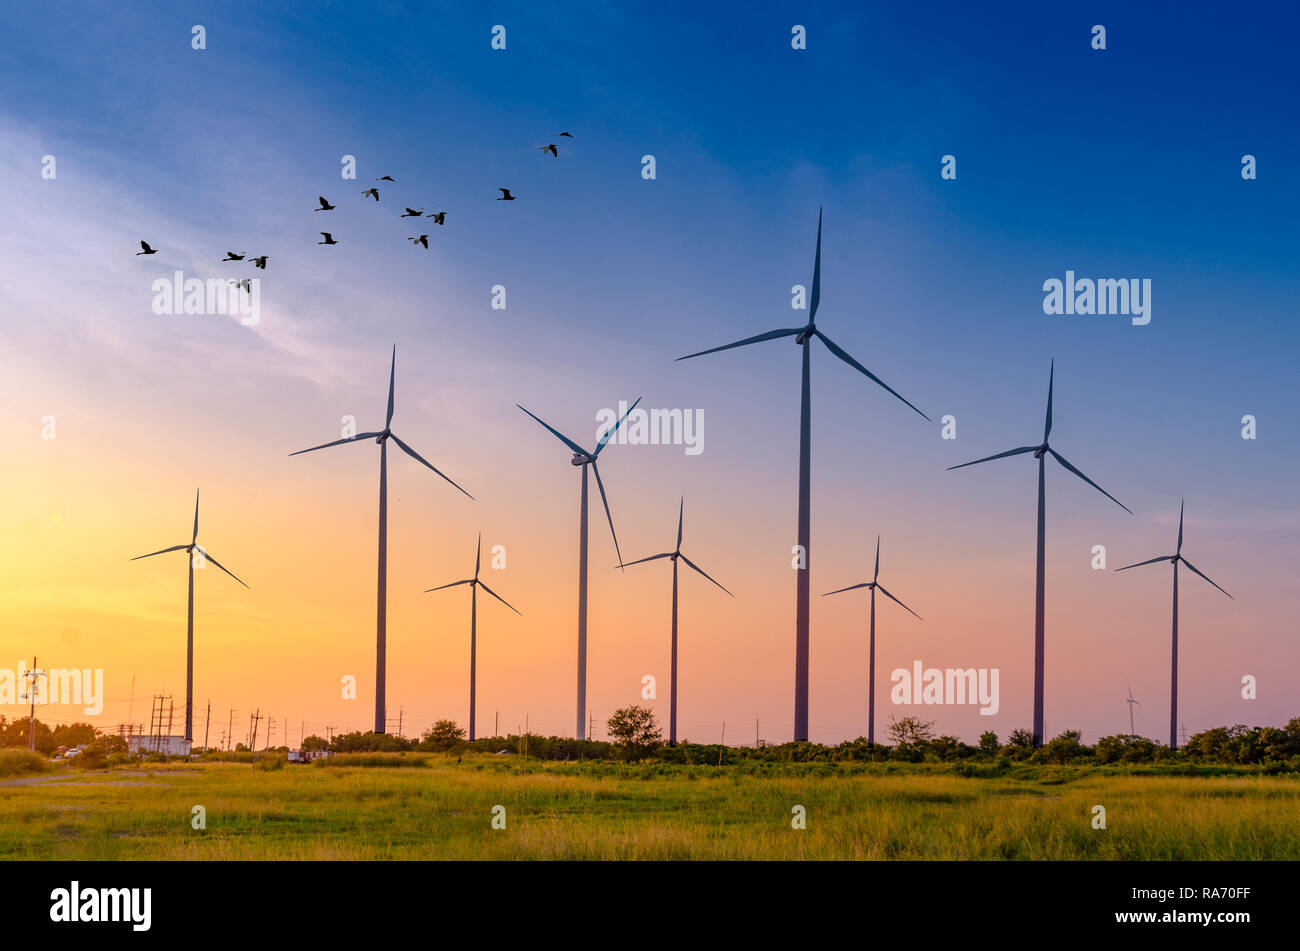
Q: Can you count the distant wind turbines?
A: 1